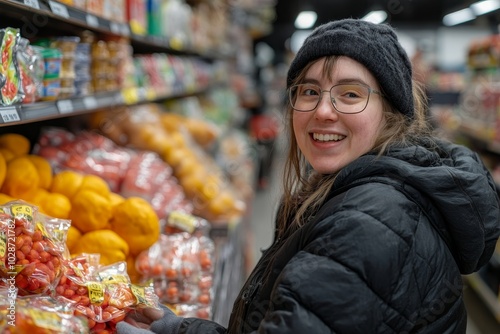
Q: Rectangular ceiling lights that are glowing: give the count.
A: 4